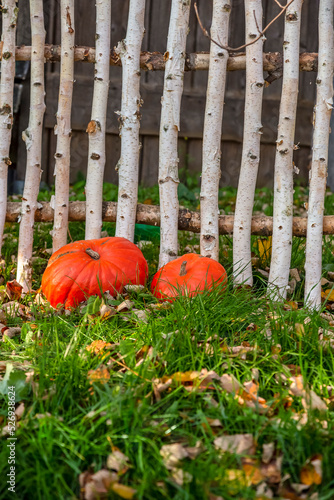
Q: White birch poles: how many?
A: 10